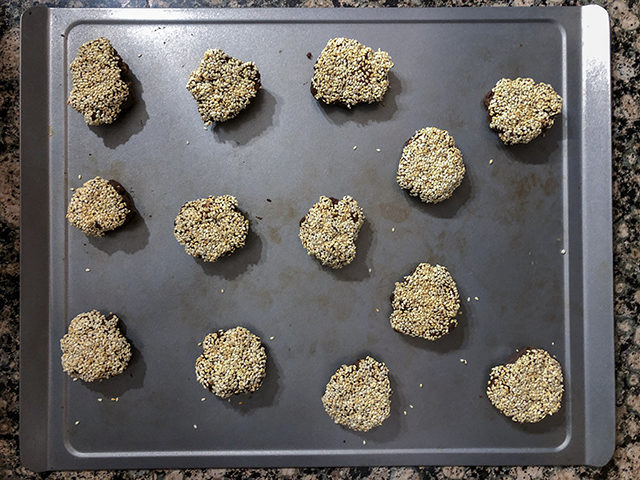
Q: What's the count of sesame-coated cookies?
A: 13